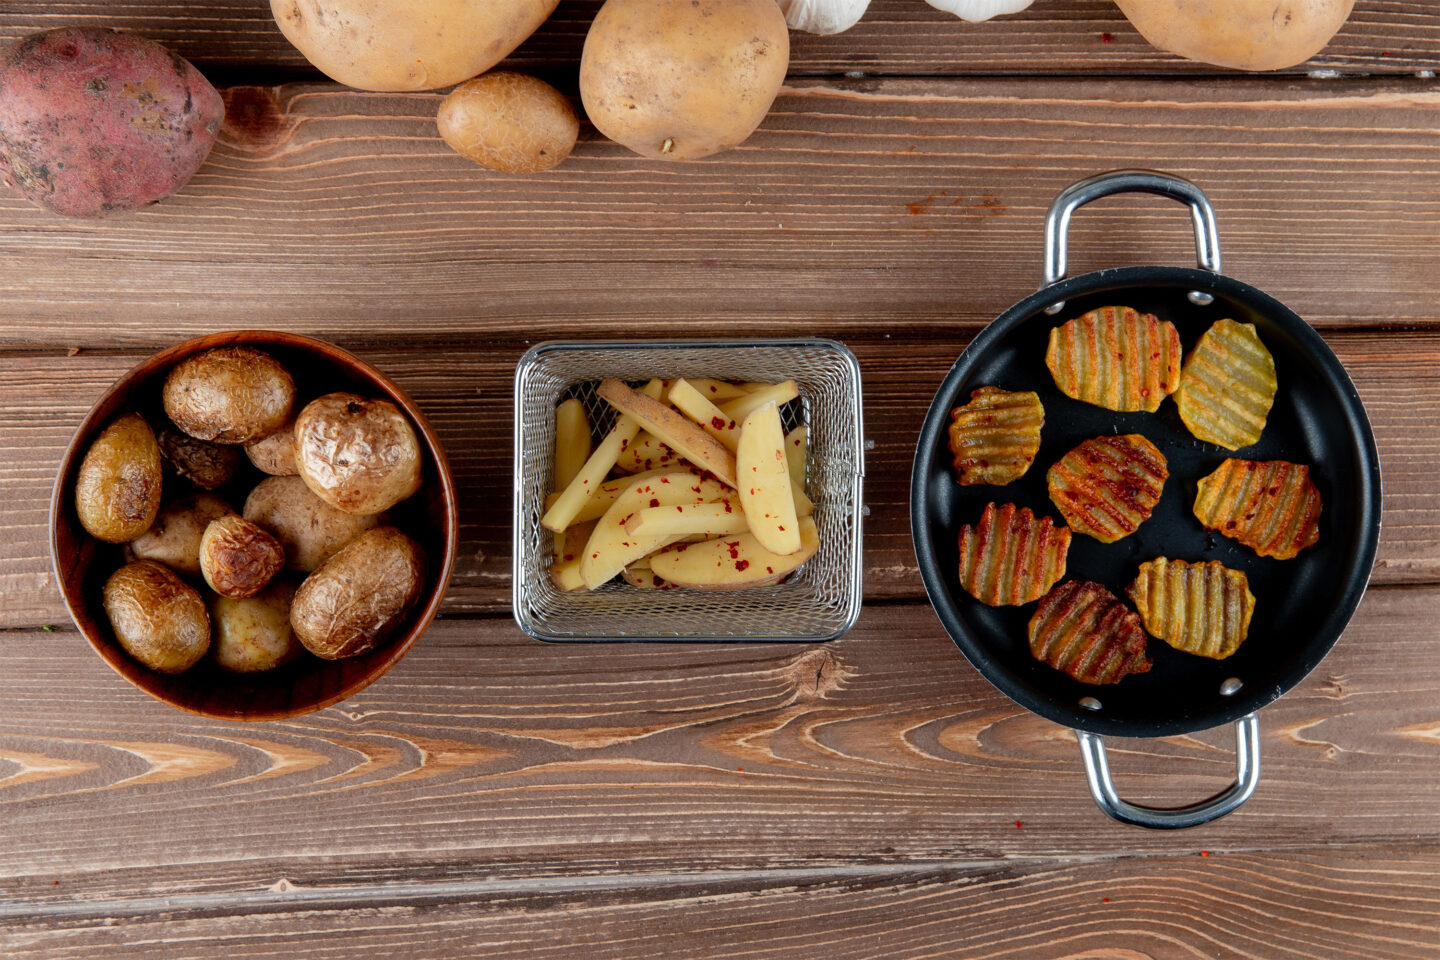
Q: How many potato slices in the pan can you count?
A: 8